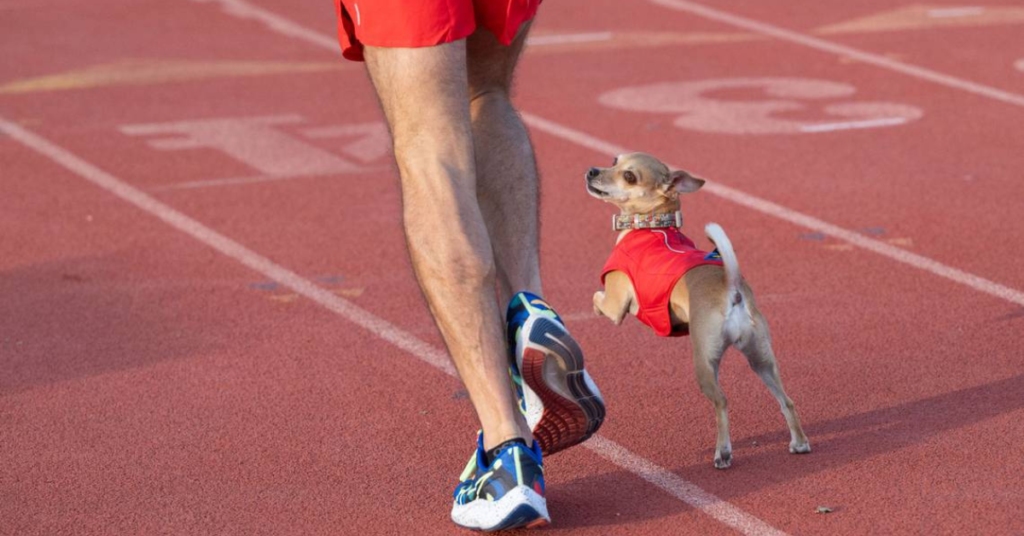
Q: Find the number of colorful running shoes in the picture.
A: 2